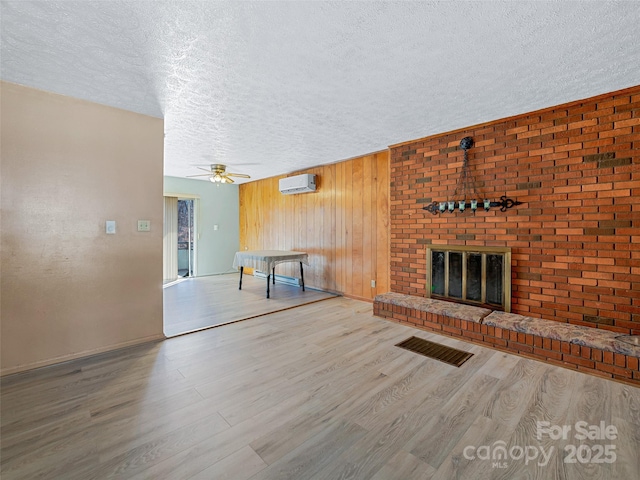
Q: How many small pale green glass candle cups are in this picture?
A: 5